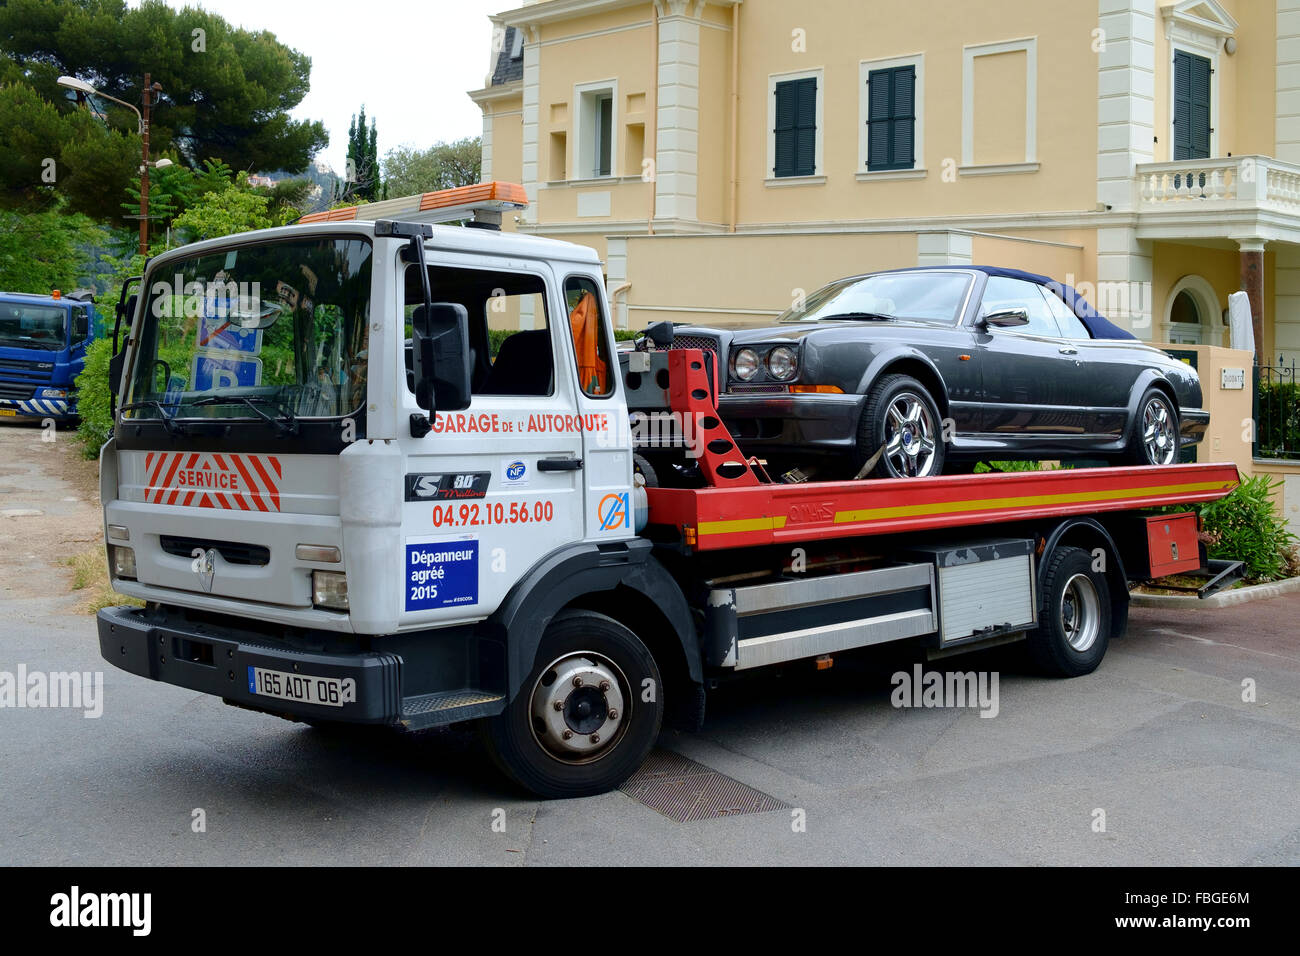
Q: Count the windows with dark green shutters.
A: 3